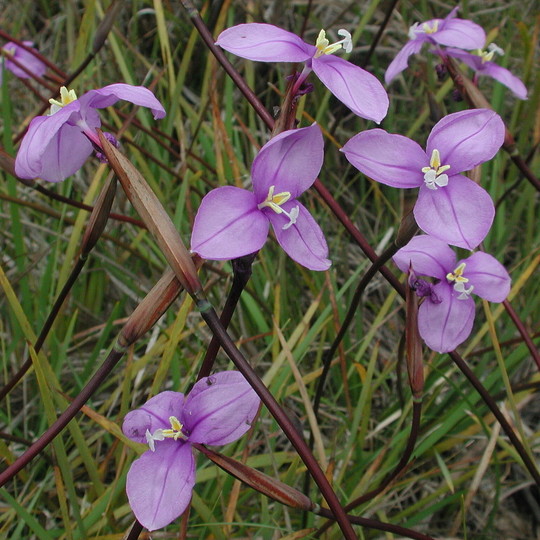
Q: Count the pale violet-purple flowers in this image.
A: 9